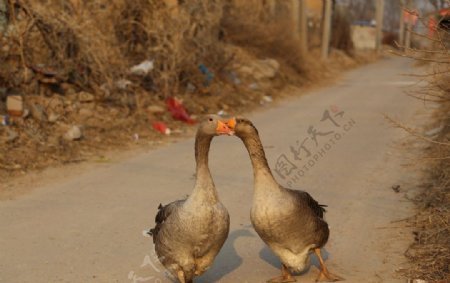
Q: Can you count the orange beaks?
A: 2